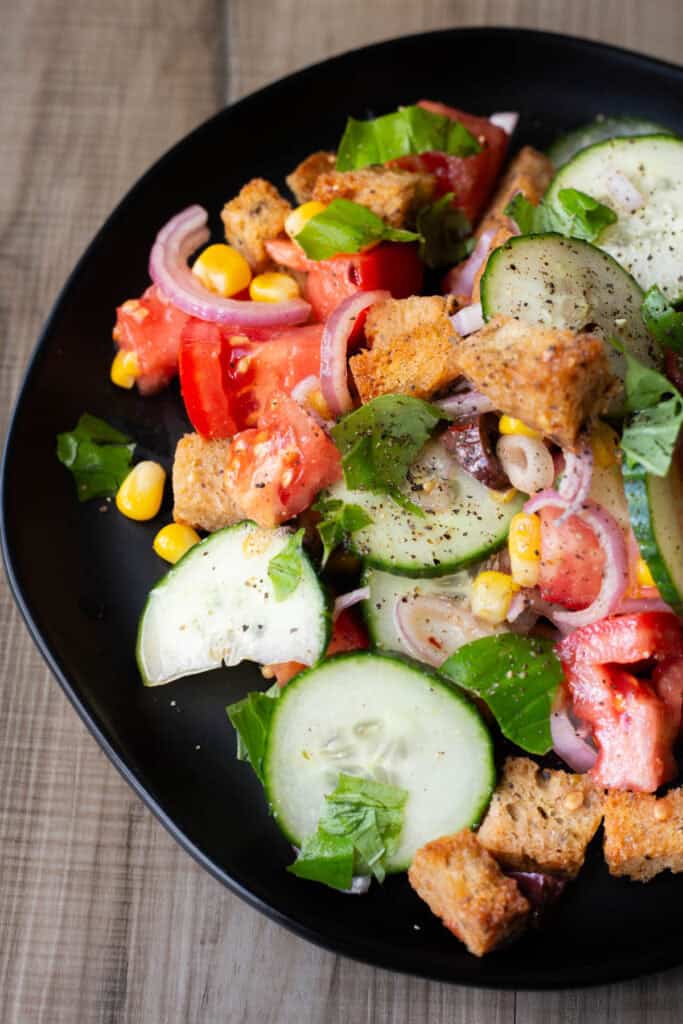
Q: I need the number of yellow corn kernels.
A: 13